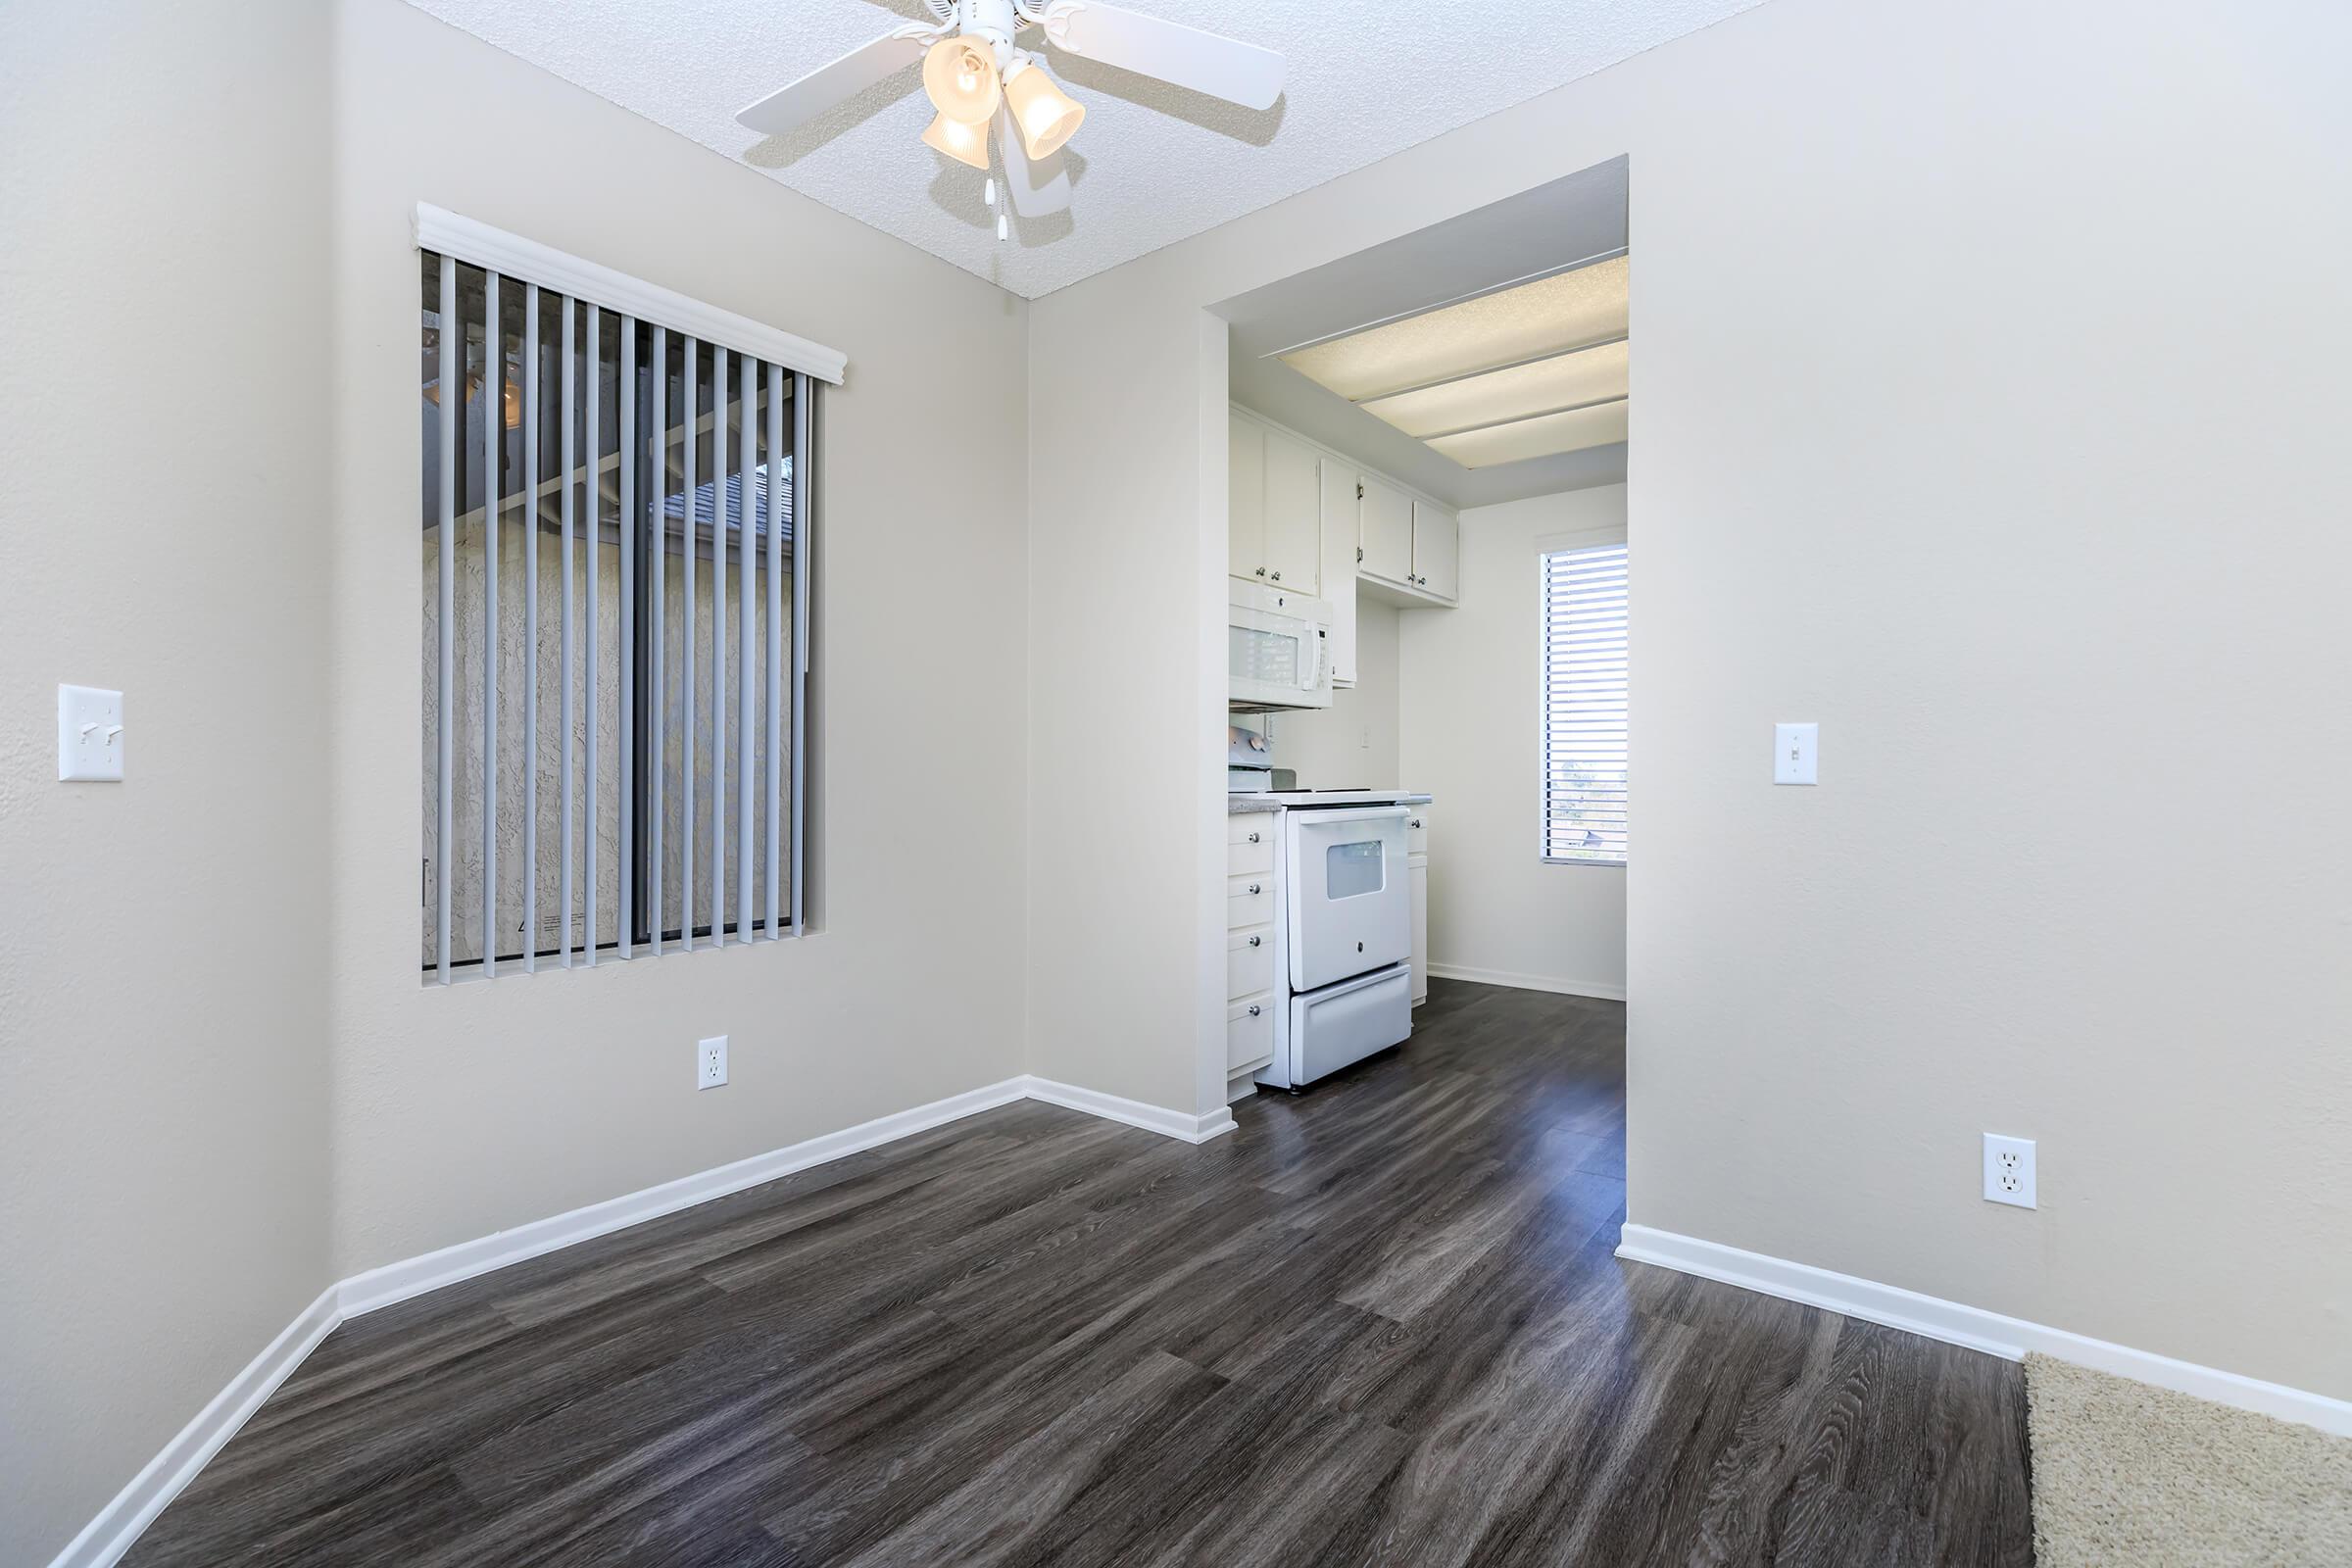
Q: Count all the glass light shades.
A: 3